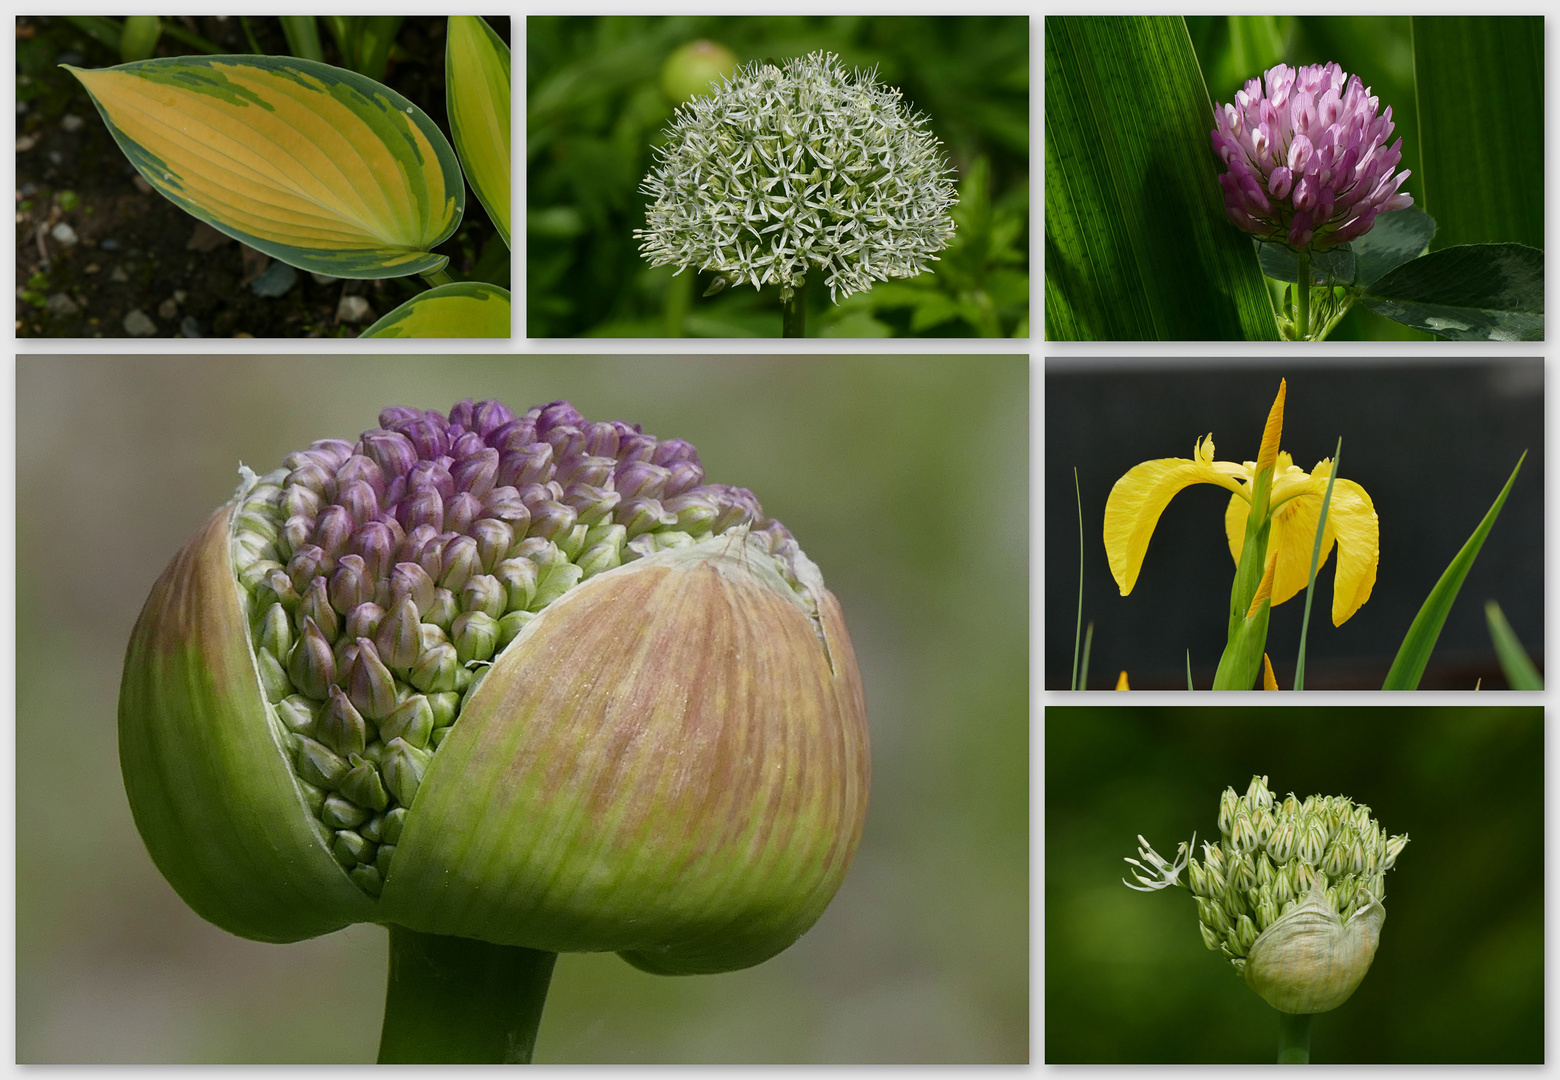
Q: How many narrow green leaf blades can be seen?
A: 6